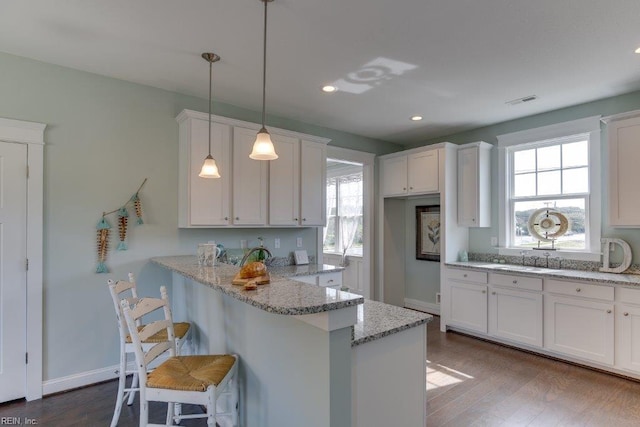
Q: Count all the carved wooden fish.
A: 3